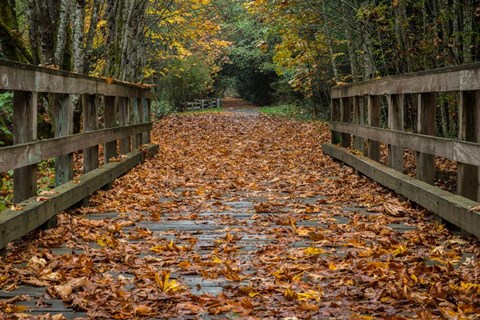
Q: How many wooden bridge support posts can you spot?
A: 14